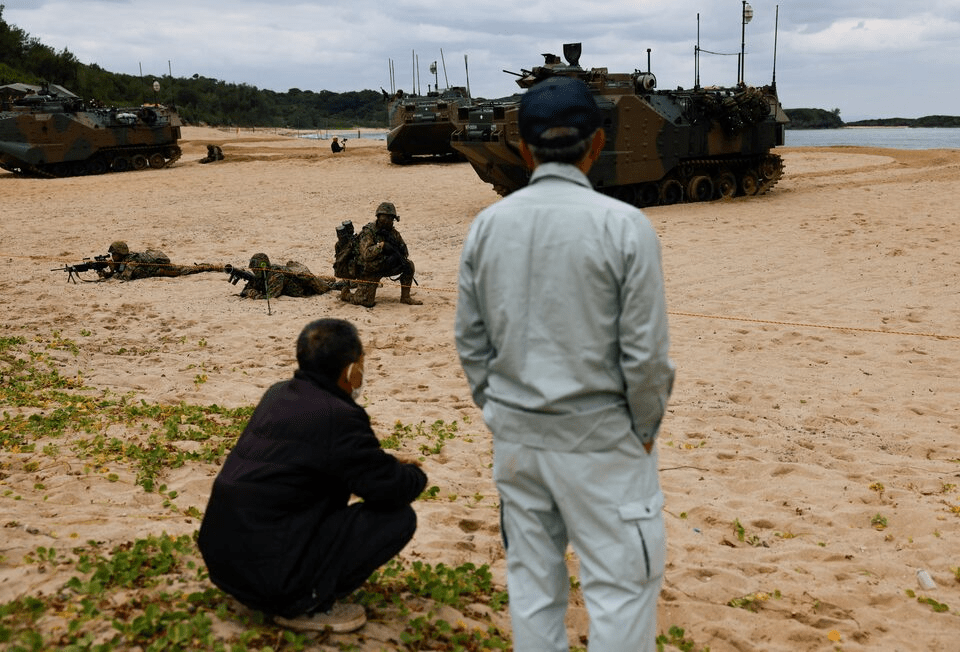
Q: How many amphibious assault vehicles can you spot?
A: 3